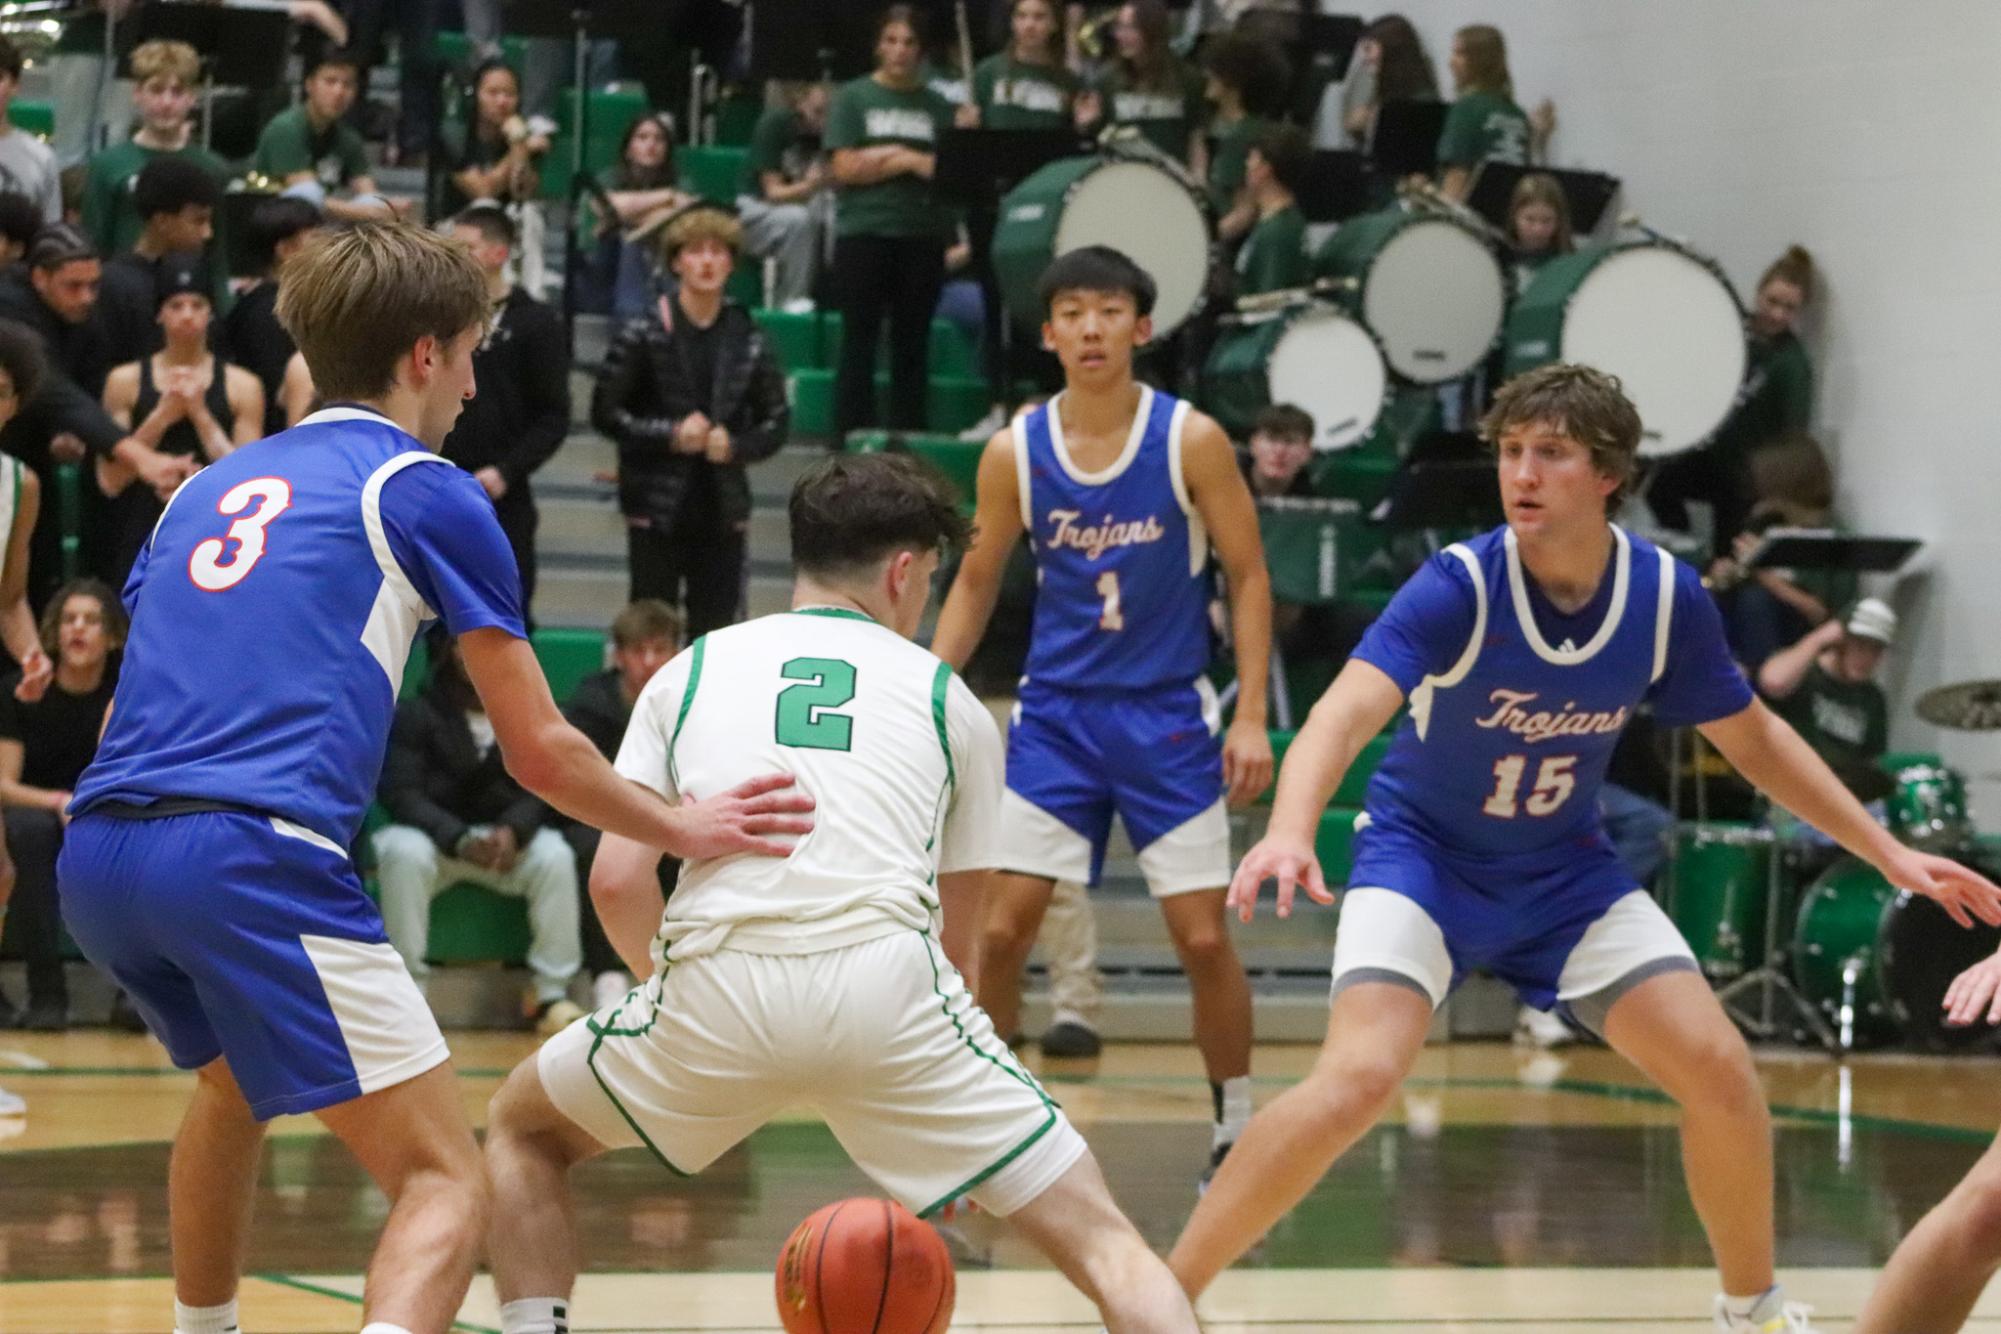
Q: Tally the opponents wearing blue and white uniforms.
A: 3